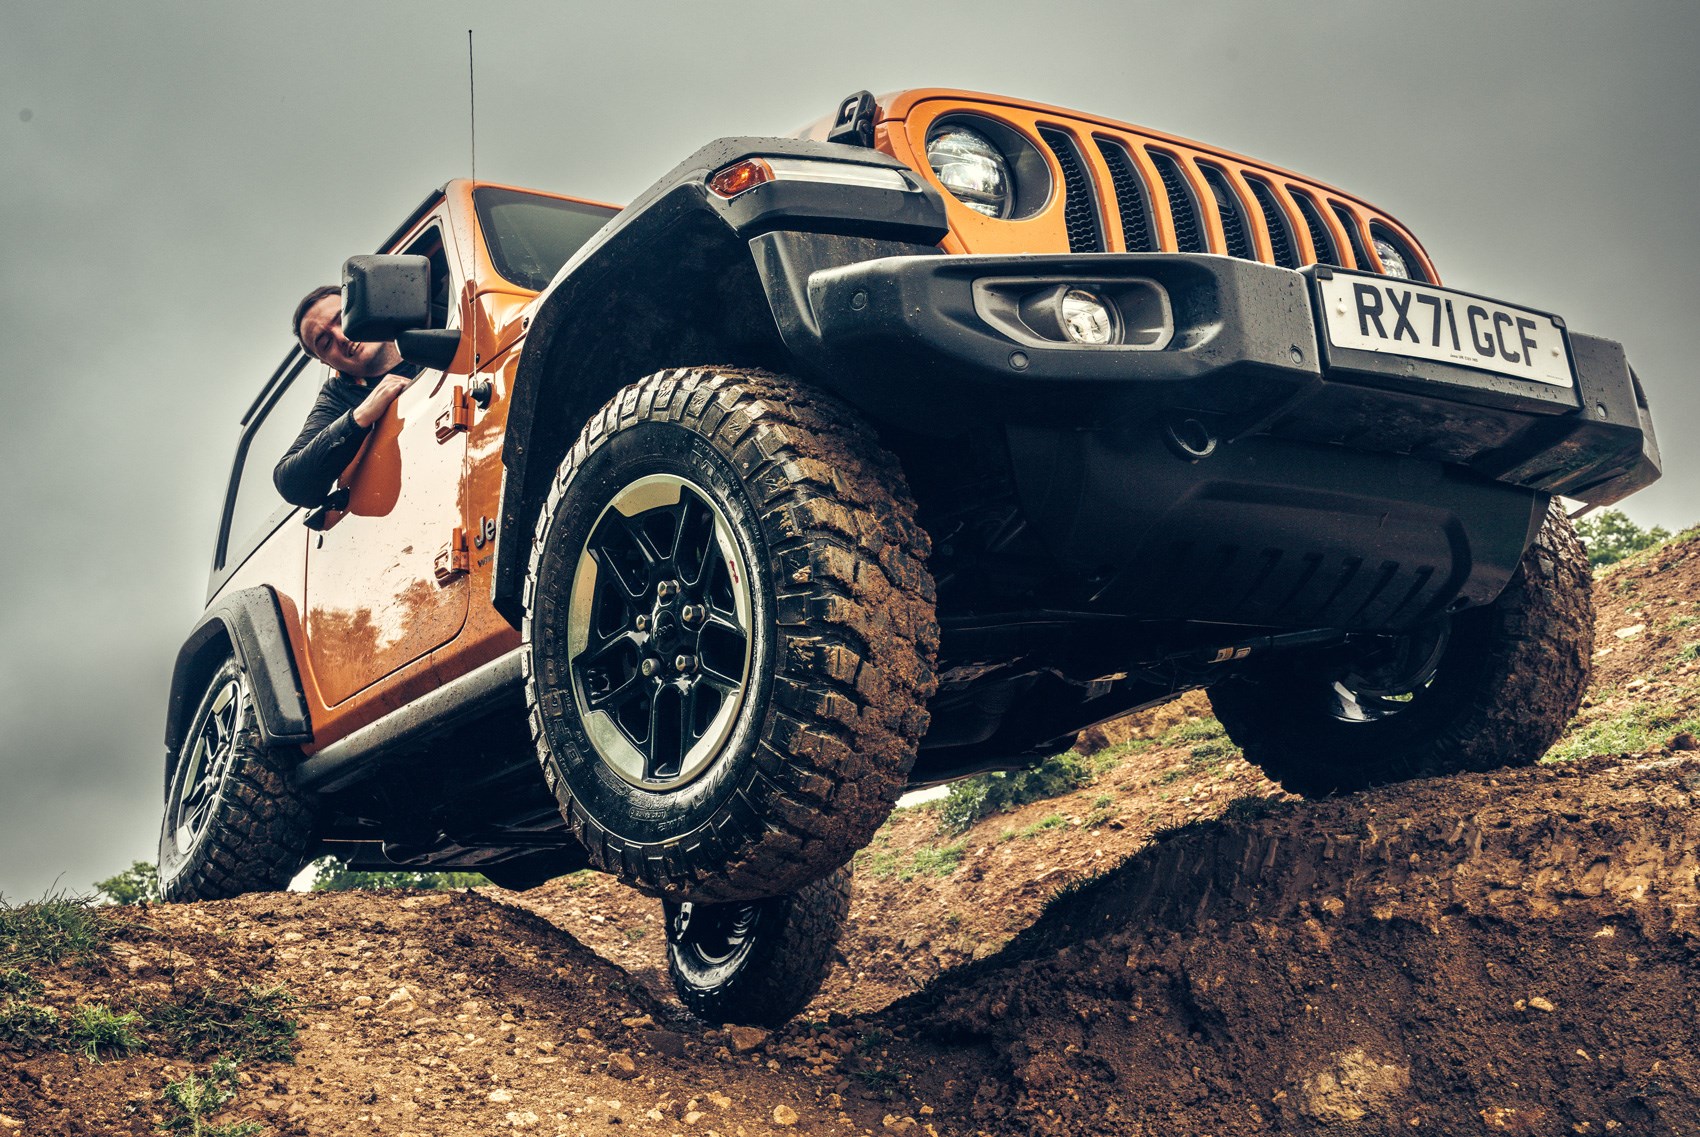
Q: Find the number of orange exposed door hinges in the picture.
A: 2